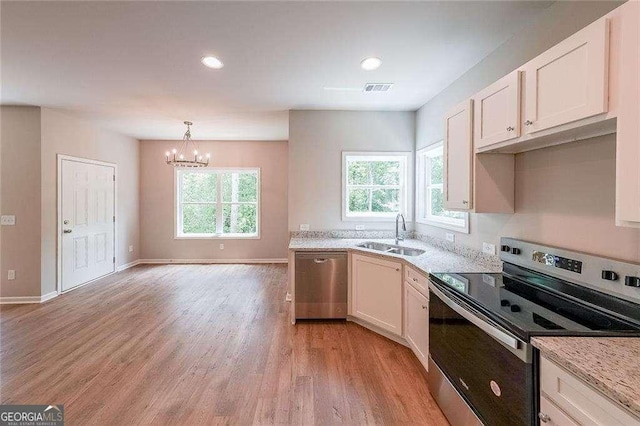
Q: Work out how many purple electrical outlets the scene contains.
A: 0